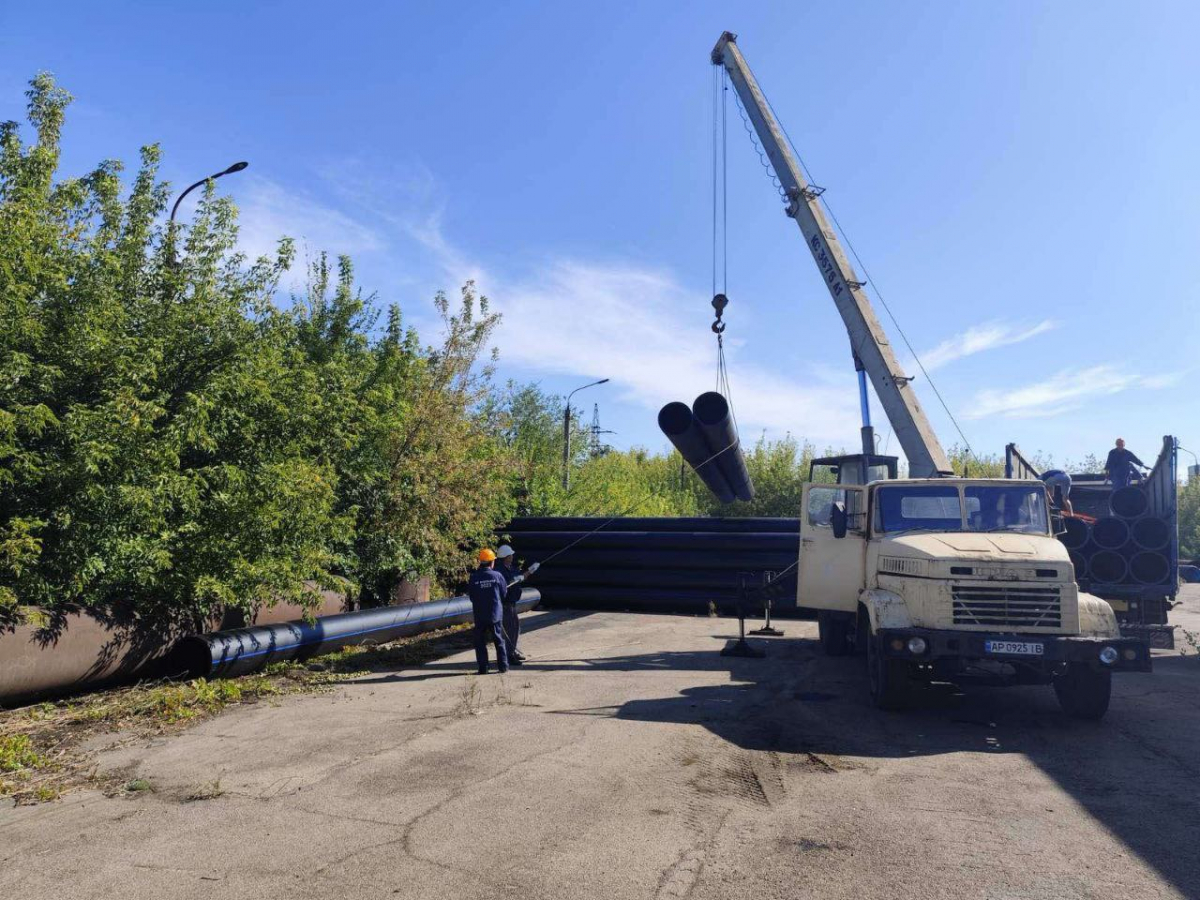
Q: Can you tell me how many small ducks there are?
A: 0